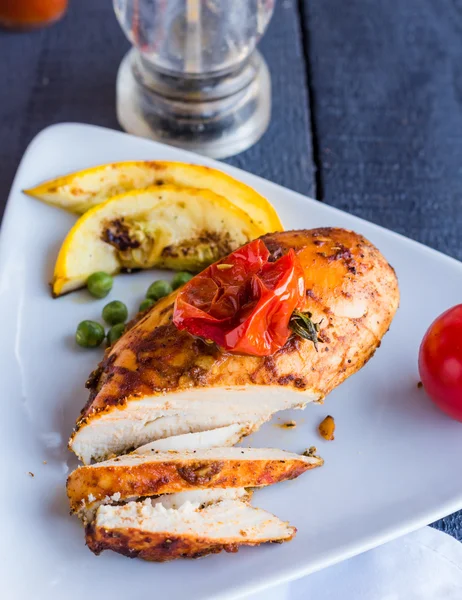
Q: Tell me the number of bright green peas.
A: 7